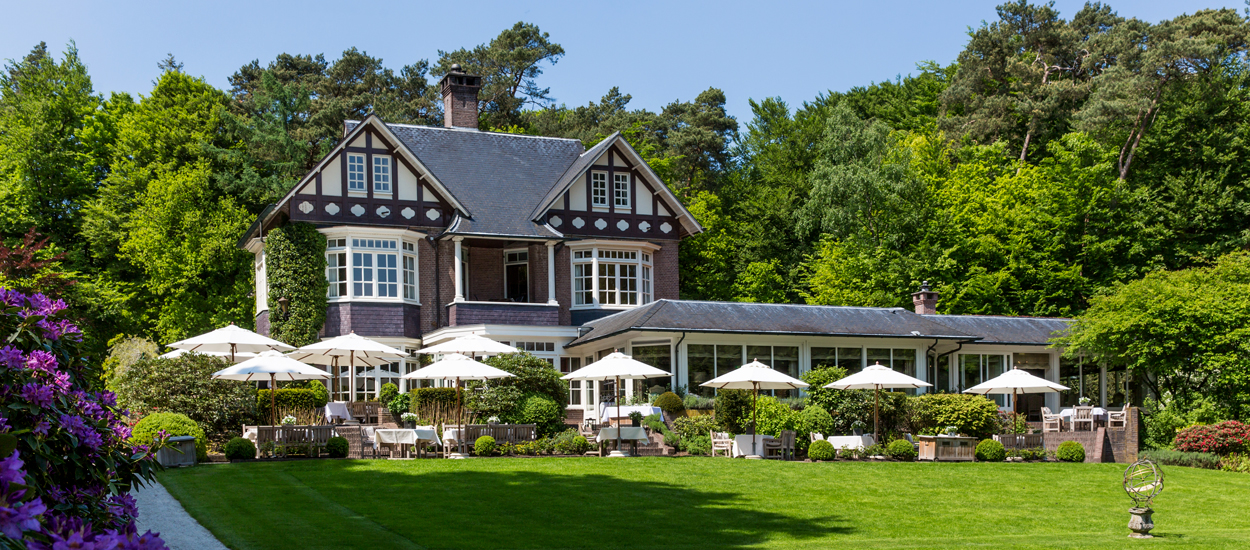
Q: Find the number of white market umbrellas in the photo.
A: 11